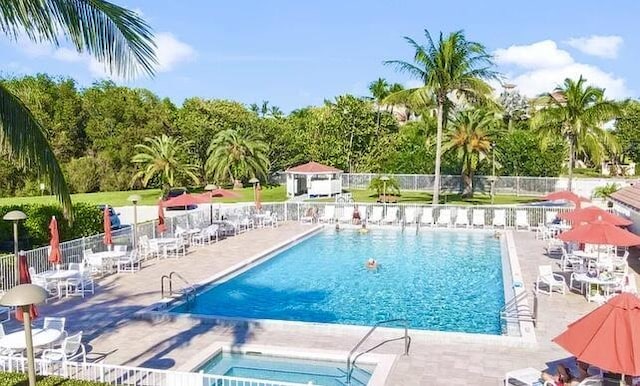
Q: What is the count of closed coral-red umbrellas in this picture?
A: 5